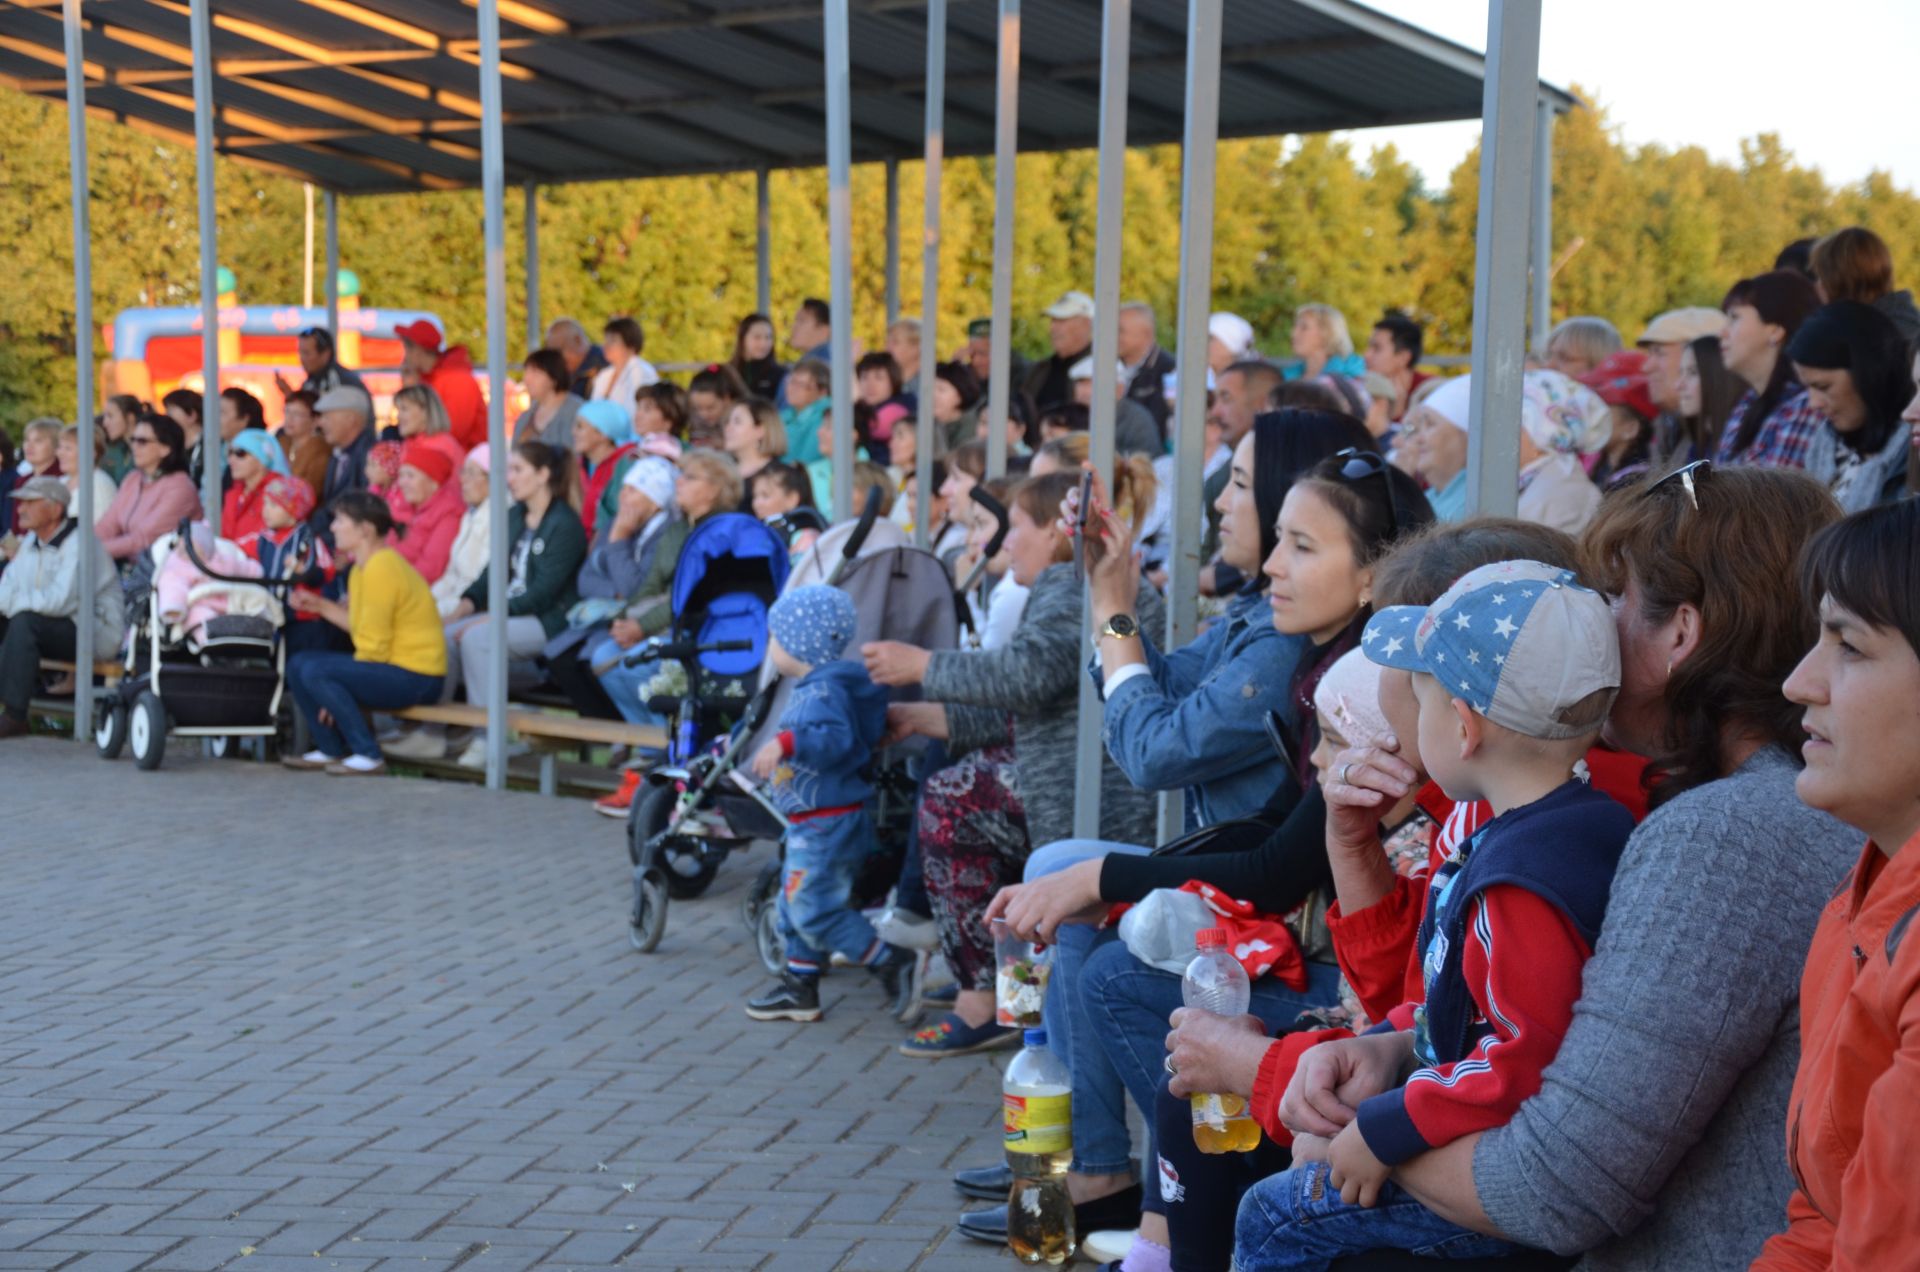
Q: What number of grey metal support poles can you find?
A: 14